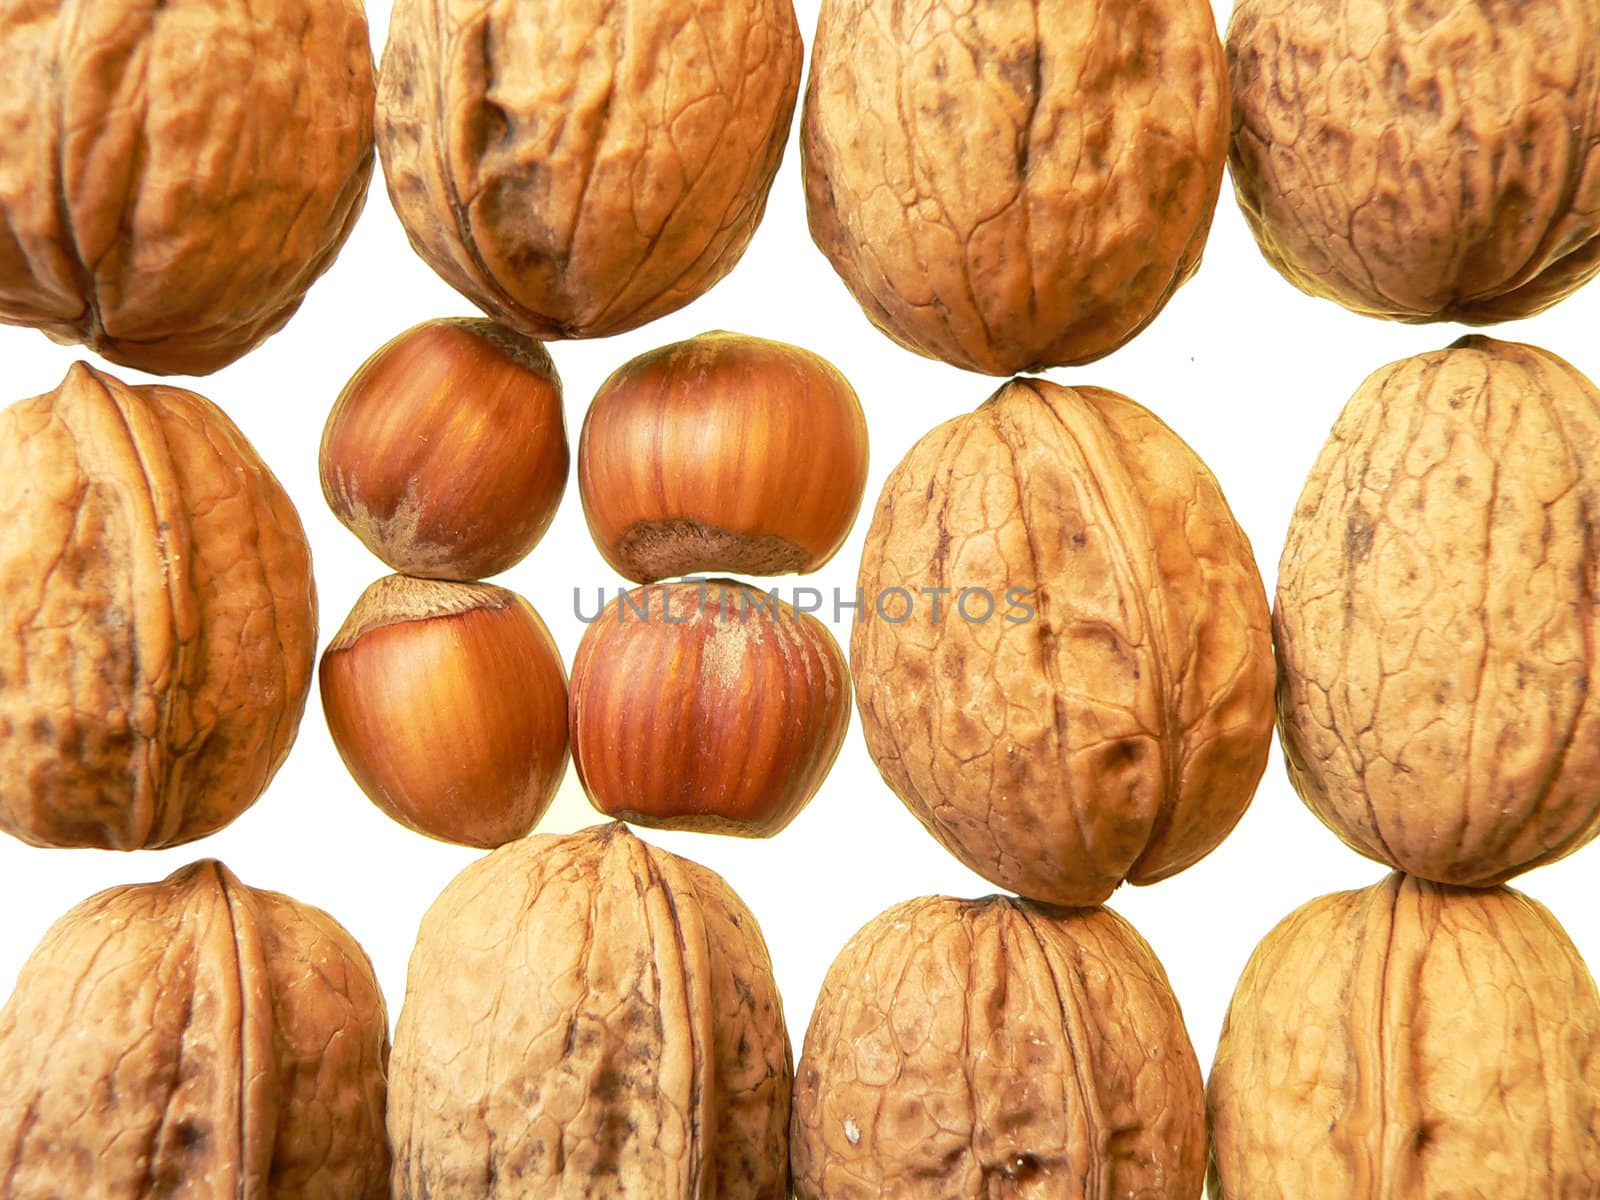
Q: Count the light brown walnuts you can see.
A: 11